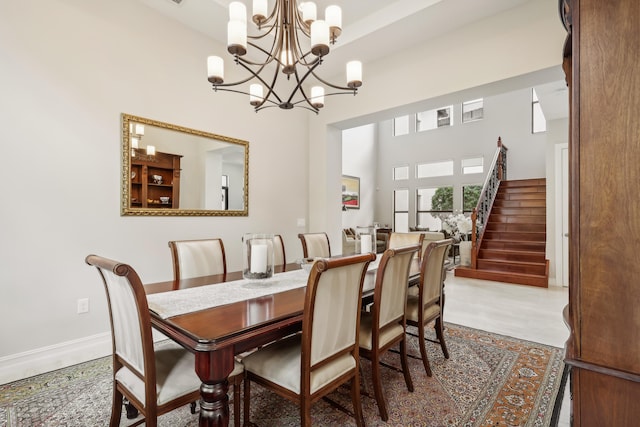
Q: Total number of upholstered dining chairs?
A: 8